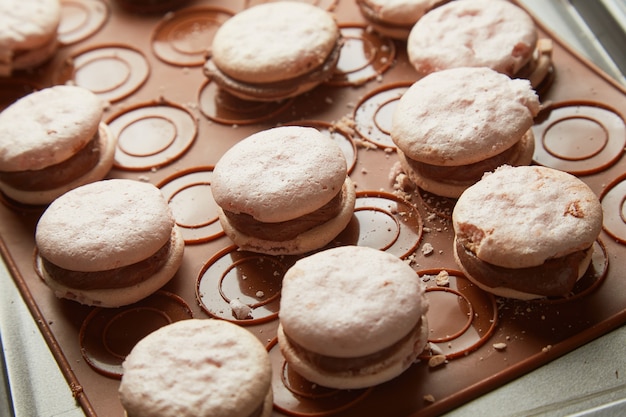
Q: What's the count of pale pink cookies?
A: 11